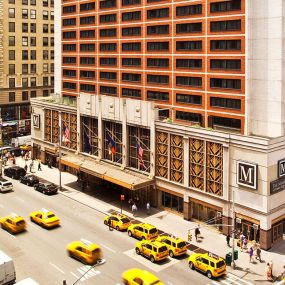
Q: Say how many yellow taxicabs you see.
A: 9